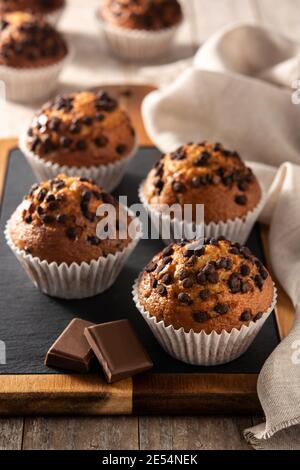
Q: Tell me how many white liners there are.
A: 7